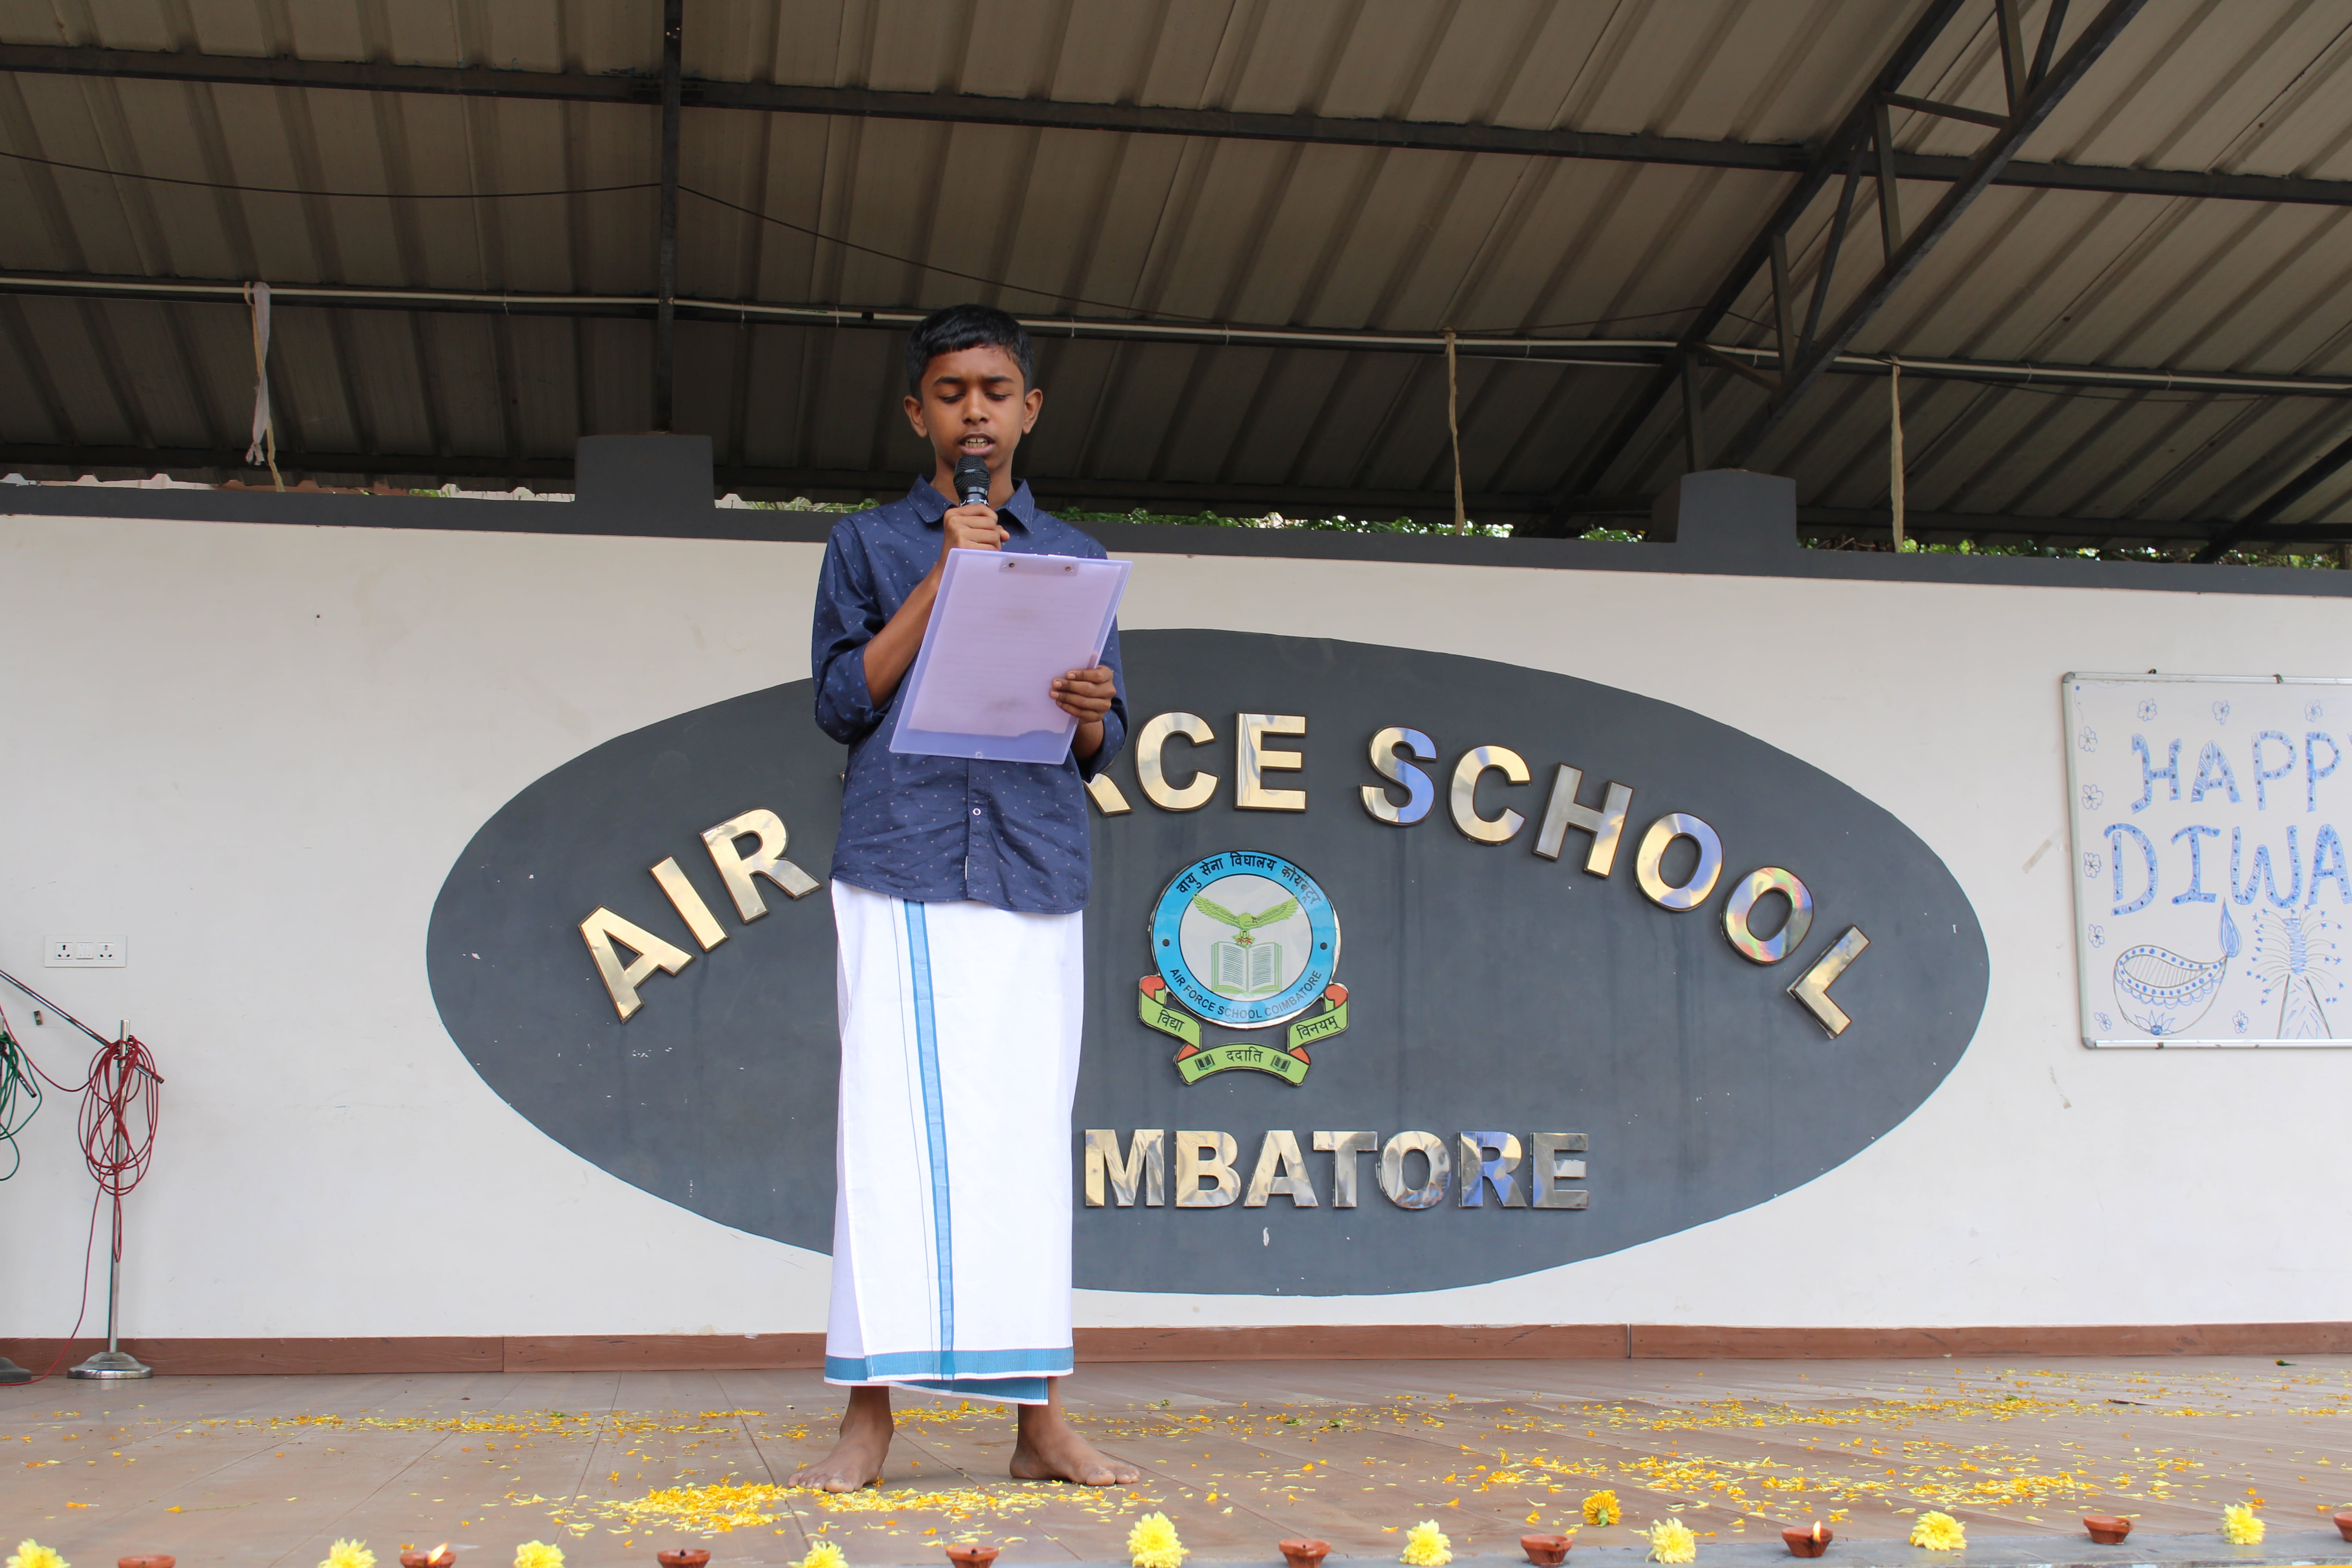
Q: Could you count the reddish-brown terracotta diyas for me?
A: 9